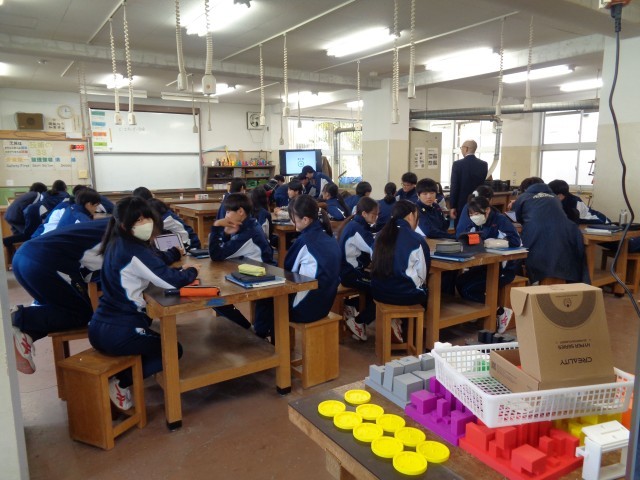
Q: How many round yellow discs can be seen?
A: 10